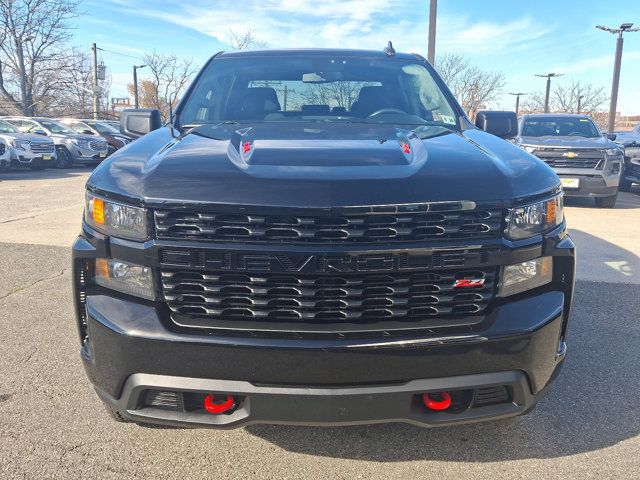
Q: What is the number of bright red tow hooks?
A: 2